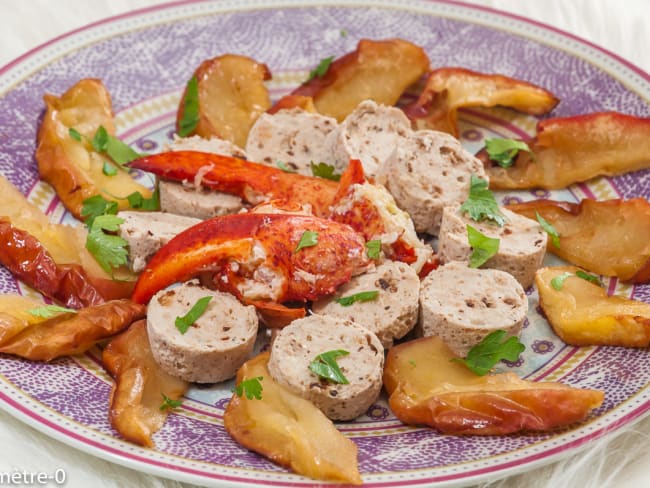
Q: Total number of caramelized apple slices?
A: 12